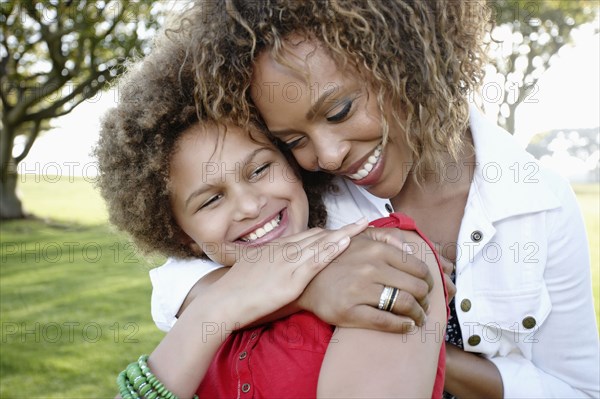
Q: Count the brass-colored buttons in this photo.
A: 3